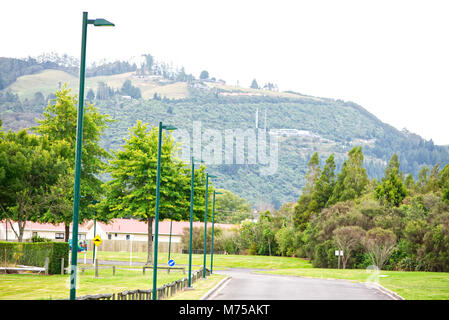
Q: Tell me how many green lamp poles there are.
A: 5